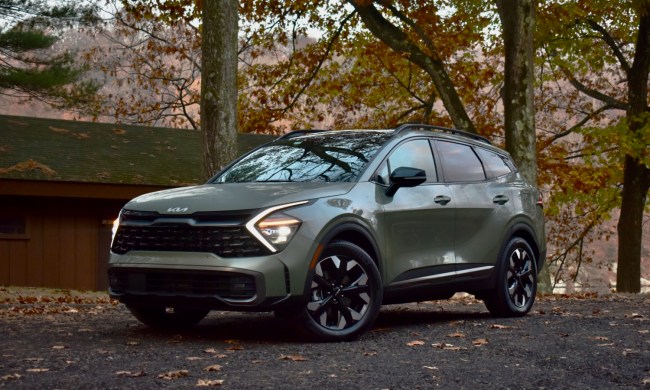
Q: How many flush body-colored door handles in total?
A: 2